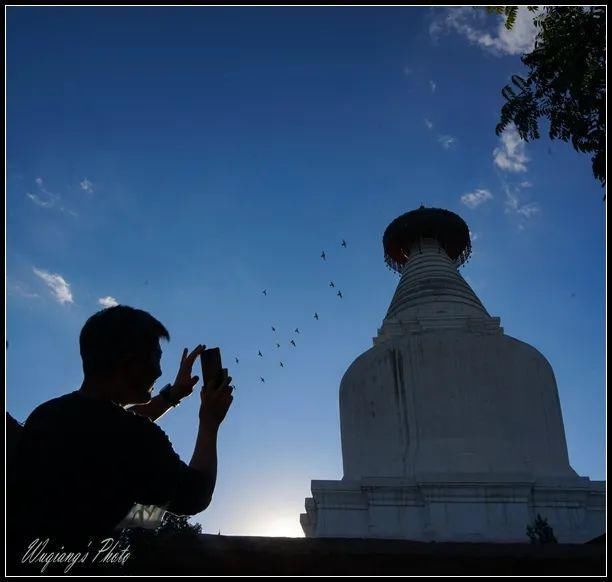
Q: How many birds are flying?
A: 14